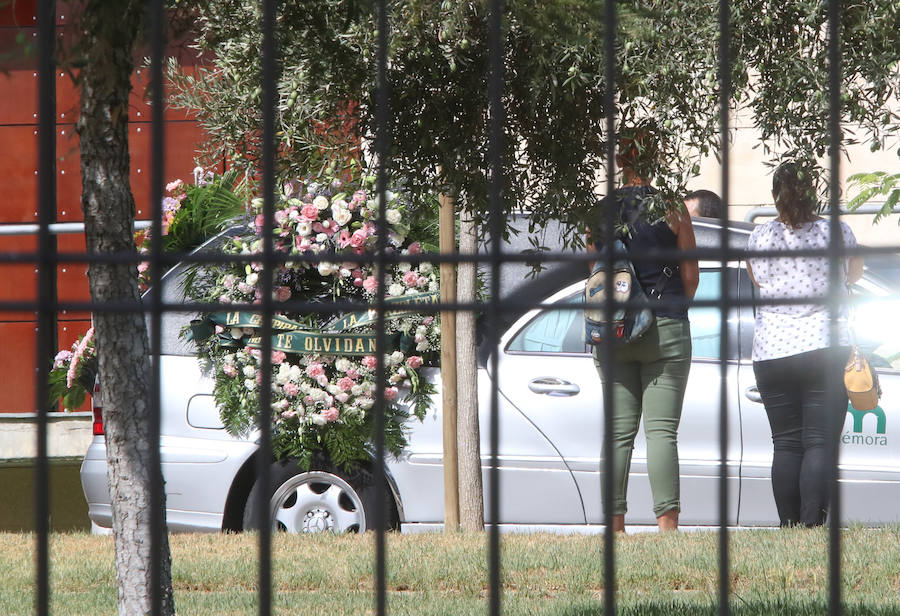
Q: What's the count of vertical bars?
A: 8